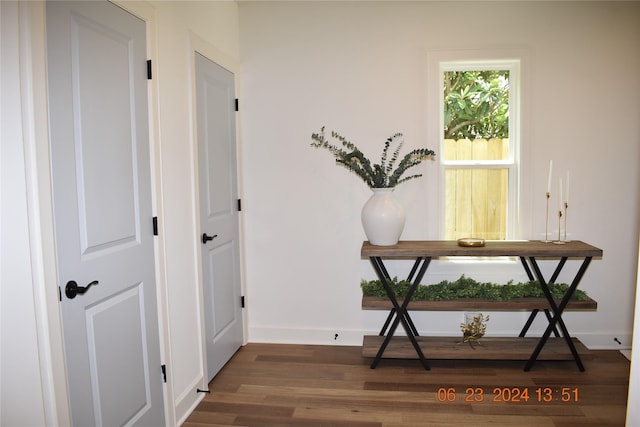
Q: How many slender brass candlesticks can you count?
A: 3